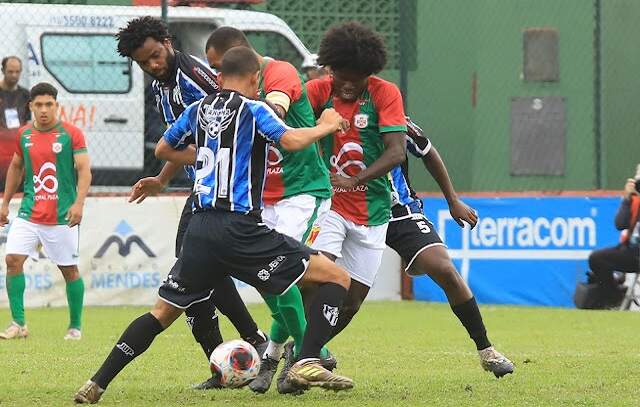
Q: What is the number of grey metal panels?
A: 2